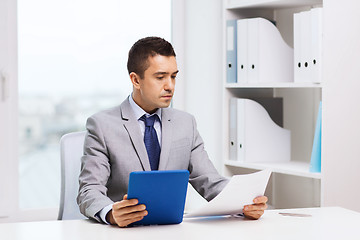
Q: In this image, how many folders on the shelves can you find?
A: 9